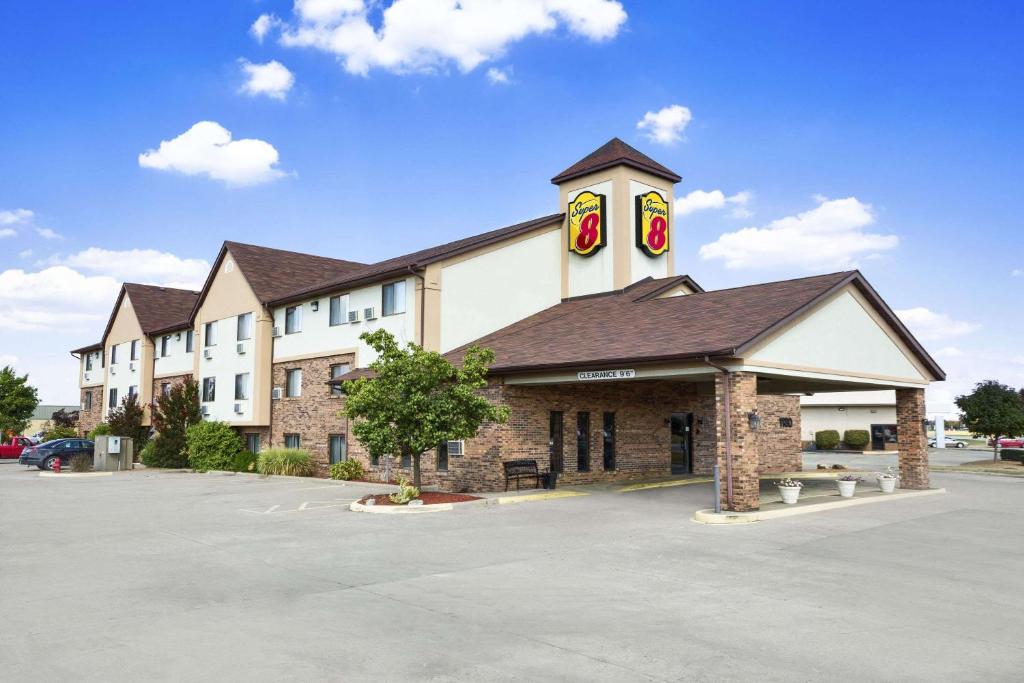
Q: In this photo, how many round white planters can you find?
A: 3